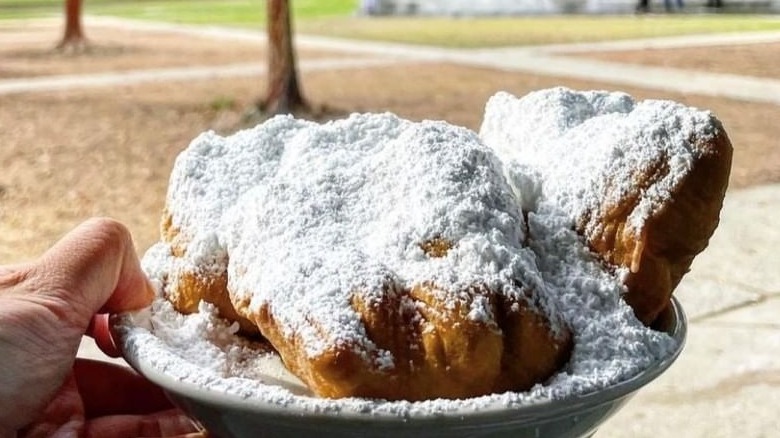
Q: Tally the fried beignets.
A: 3